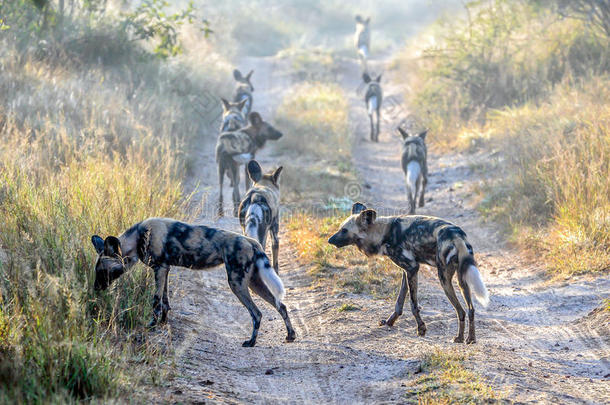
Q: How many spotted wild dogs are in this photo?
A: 9